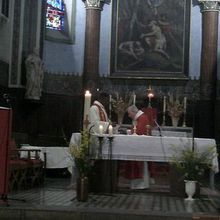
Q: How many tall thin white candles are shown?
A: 4